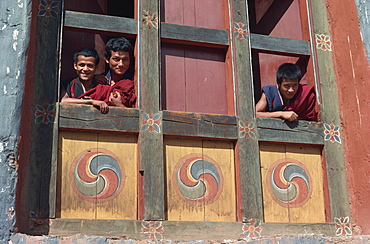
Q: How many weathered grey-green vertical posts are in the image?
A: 4